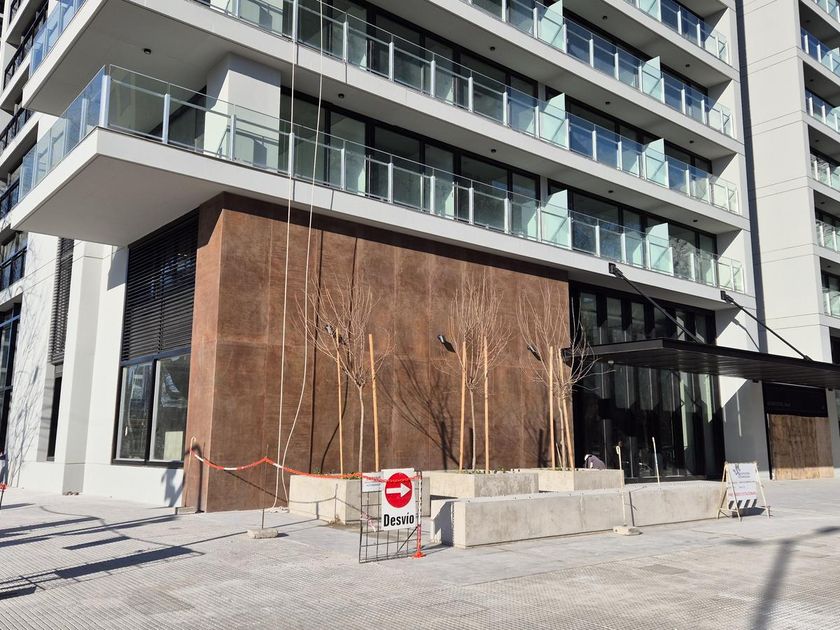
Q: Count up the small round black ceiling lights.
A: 15